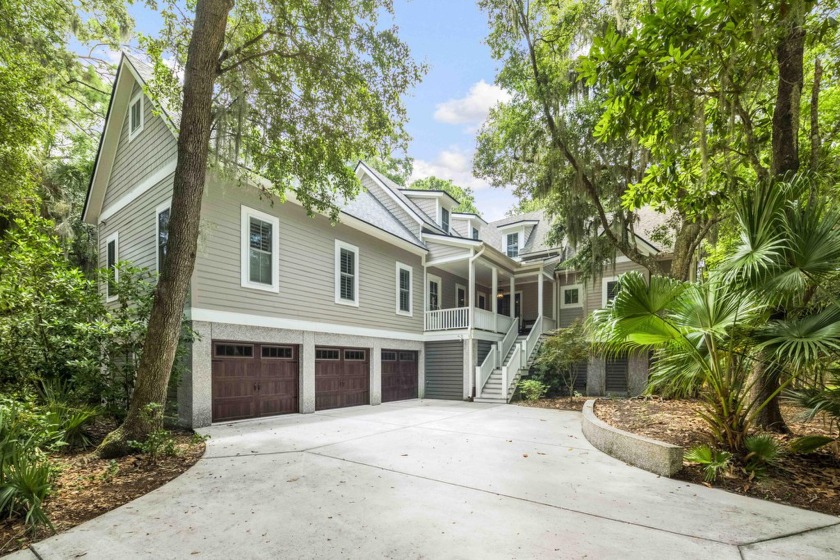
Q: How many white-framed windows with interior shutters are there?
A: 3